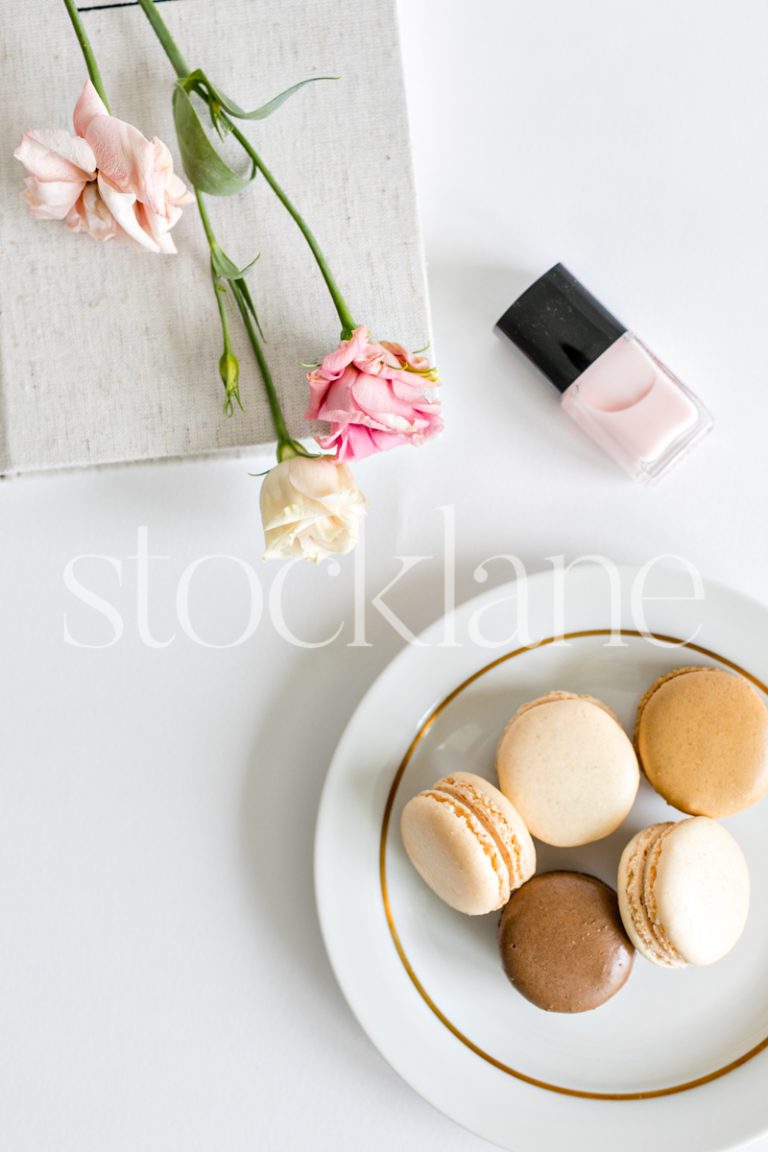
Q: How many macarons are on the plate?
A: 5